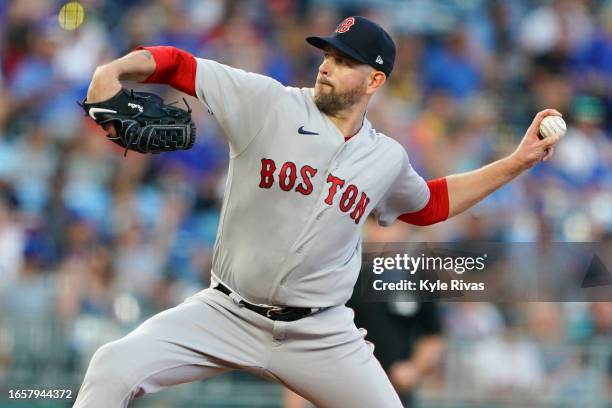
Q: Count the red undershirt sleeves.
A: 2